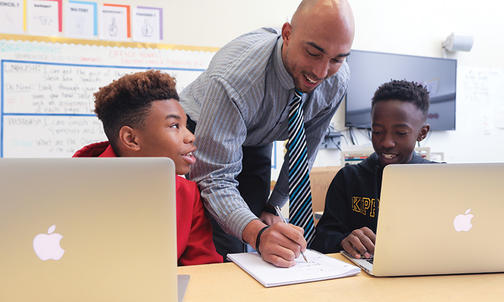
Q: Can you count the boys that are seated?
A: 2